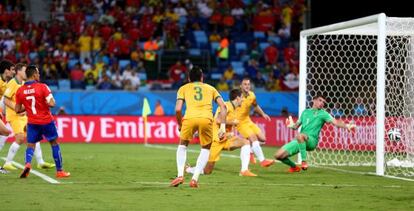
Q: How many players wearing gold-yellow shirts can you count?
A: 5